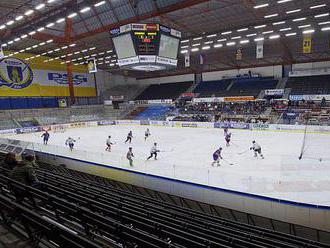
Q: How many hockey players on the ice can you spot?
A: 10